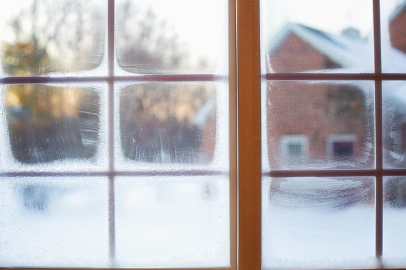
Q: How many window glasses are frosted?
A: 12